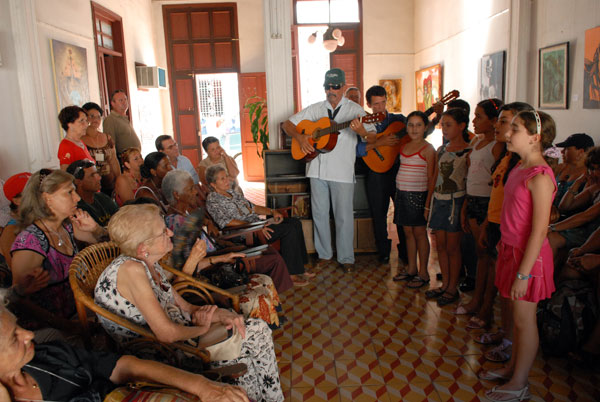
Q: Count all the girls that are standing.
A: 5